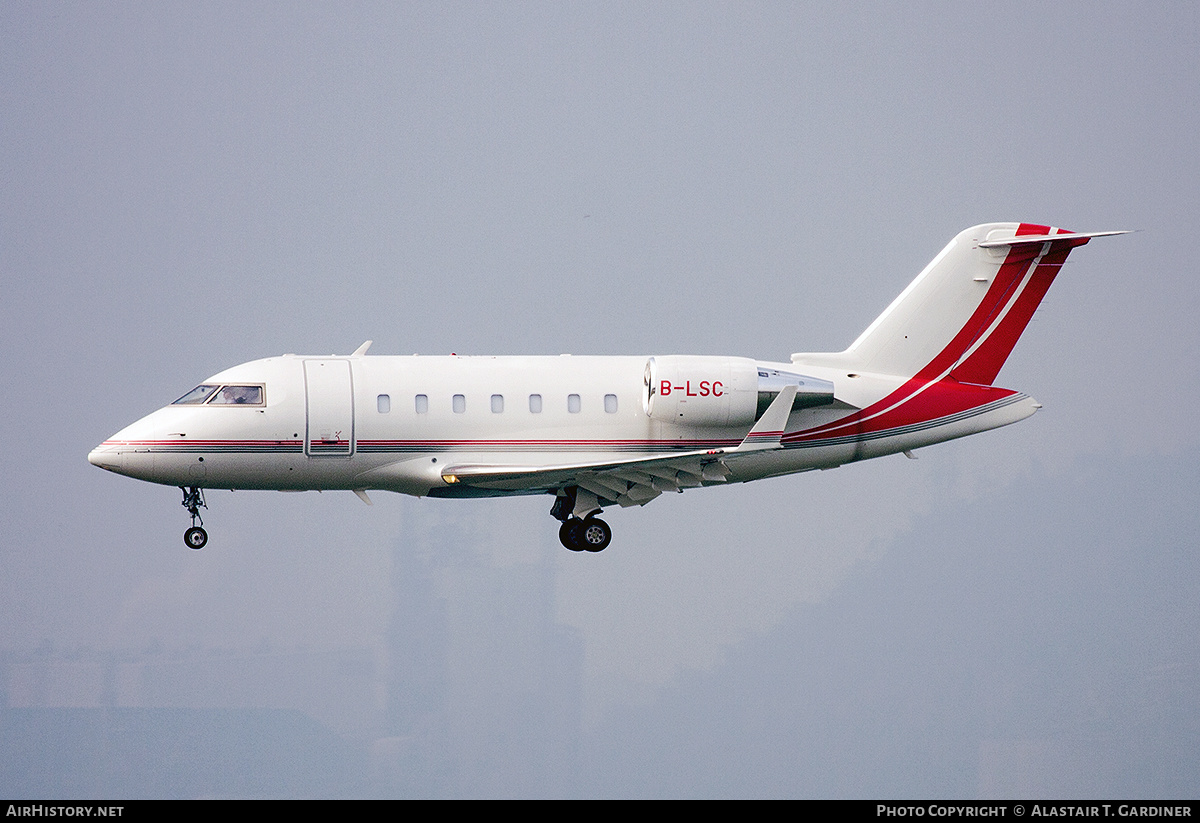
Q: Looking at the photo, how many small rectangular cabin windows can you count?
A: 7